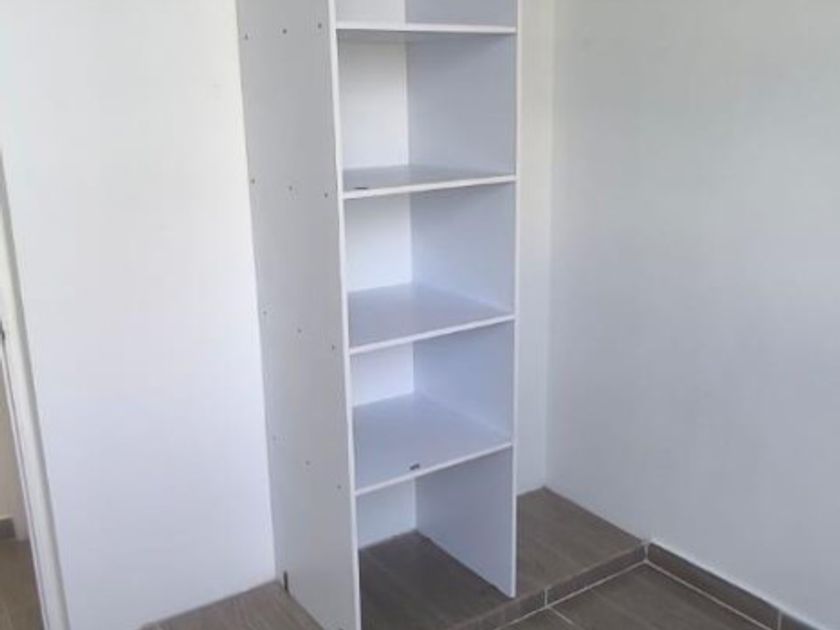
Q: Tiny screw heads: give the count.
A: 12